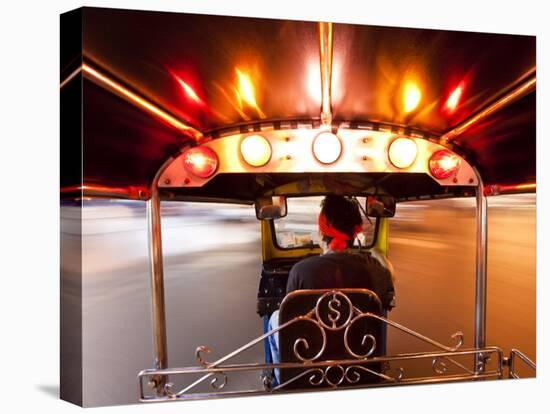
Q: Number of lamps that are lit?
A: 5